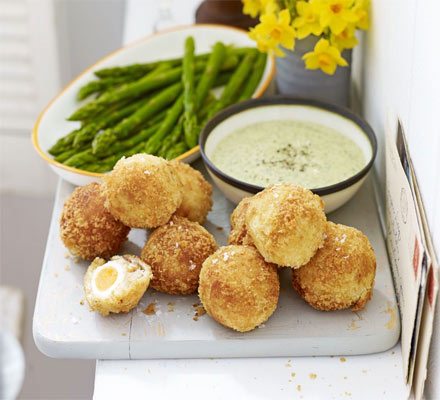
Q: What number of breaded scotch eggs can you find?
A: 9